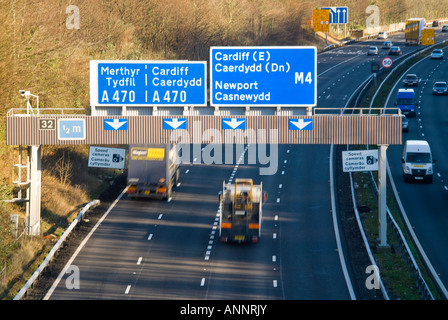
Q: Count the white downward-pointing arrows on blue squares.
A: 4